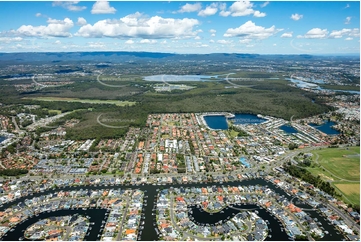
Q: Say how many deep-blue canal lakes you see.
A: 4